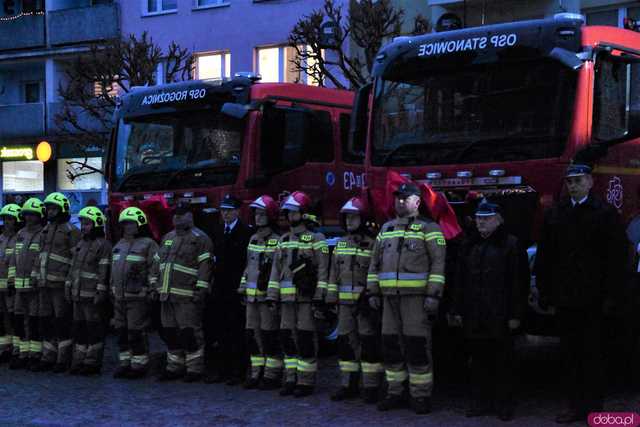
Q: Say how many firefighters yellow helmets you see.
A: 5